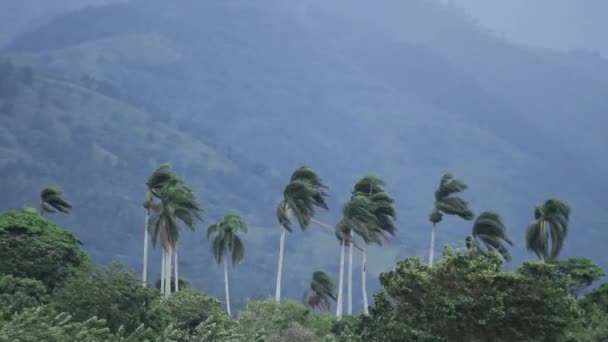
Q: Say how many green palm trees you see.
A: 14